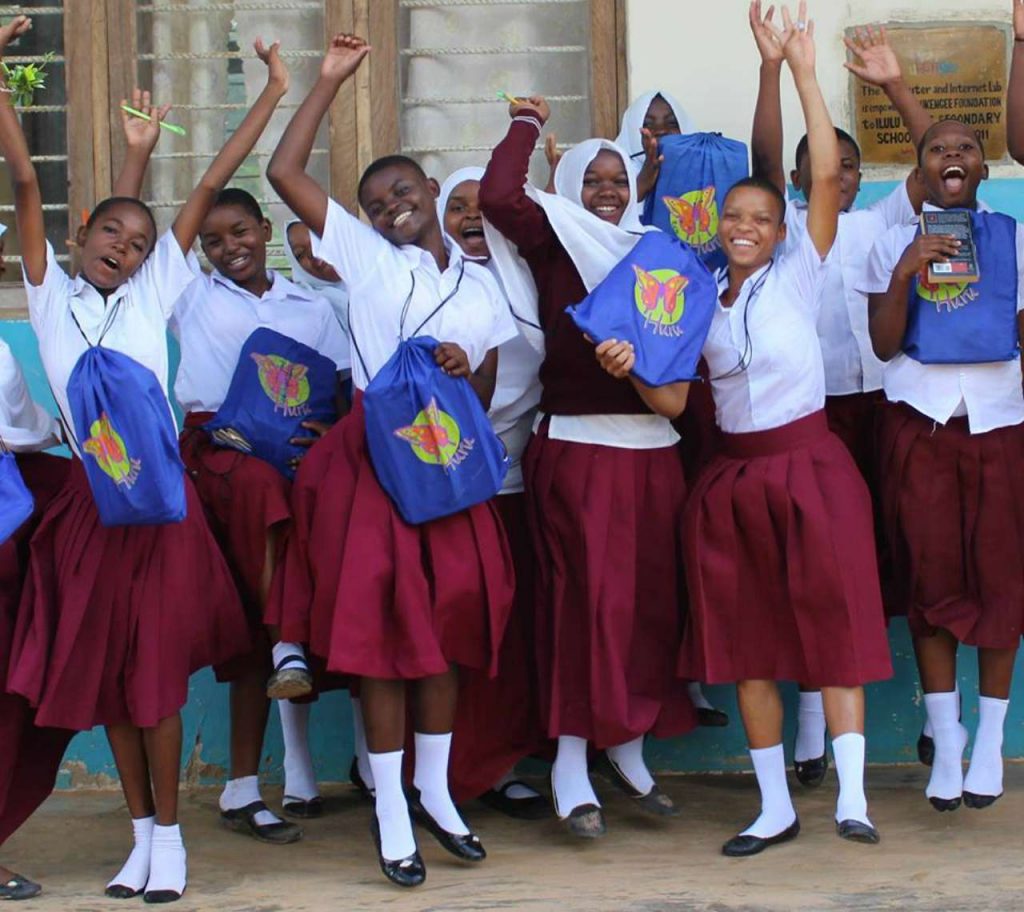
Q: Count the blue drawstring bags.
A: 7